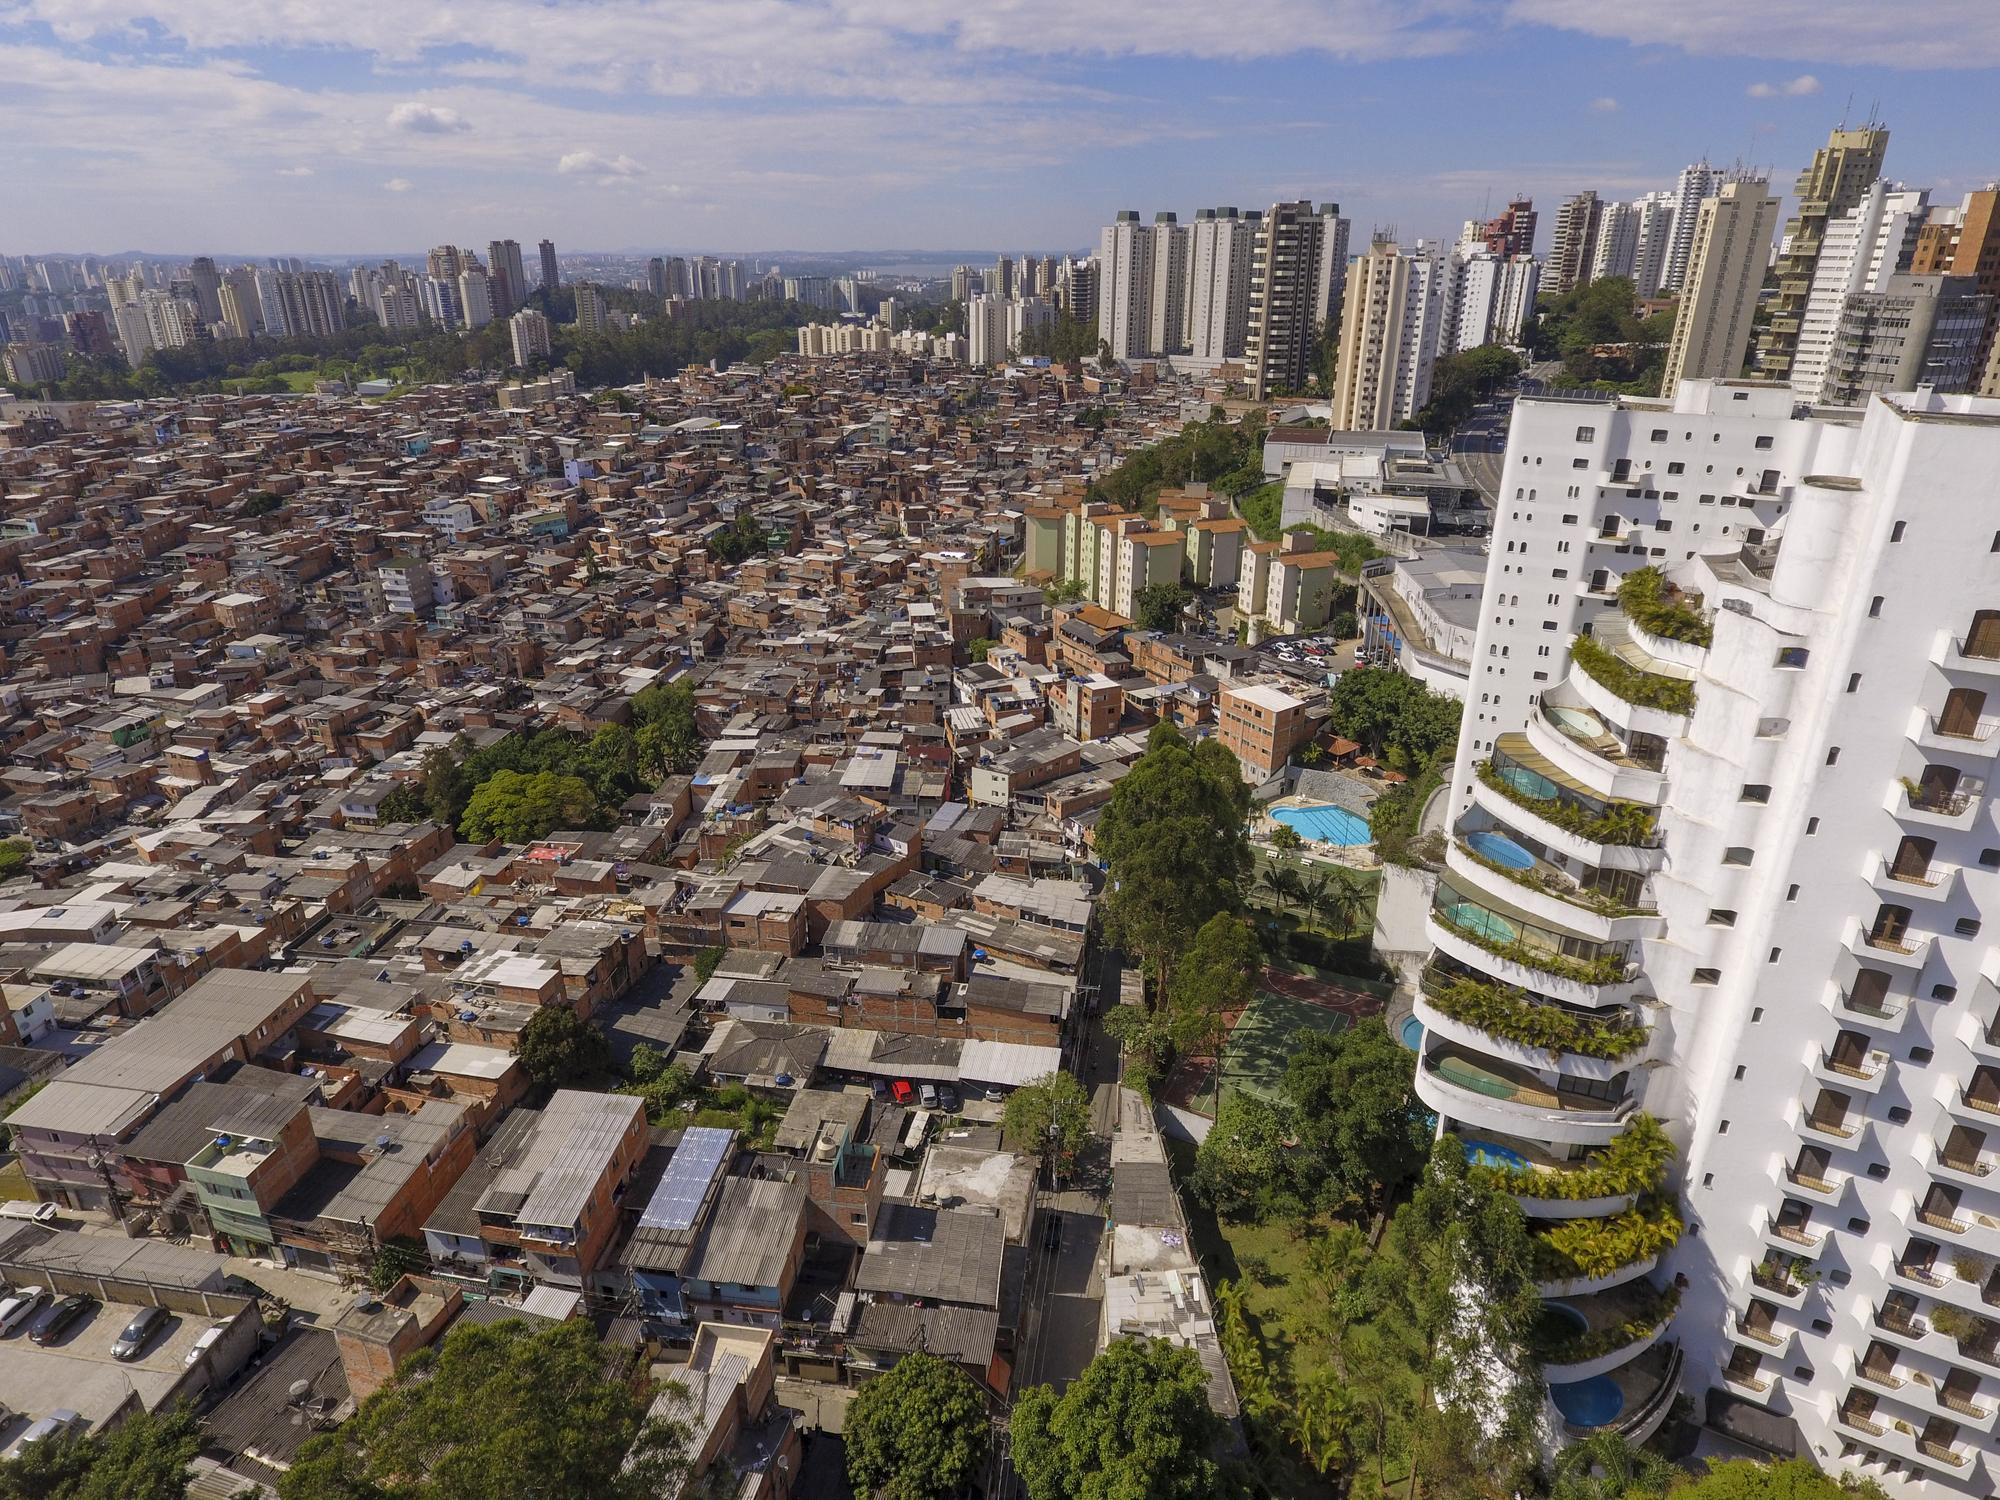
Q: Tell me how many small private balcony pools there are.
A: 8